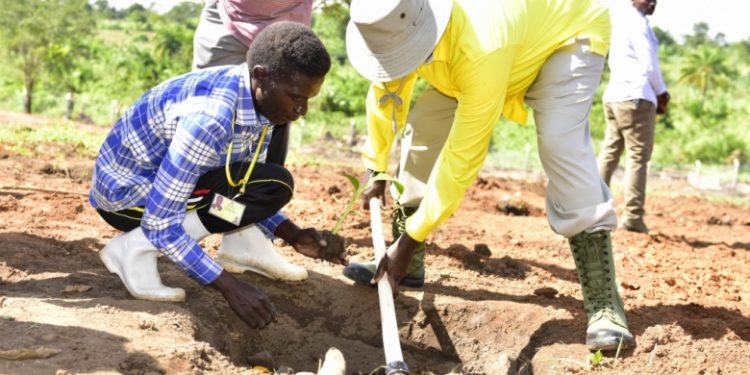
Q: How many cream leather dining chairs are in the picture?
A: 0